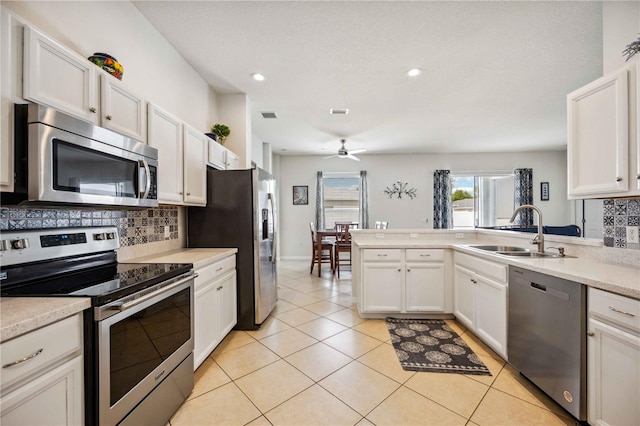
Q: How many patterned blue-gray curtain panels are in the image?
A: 4